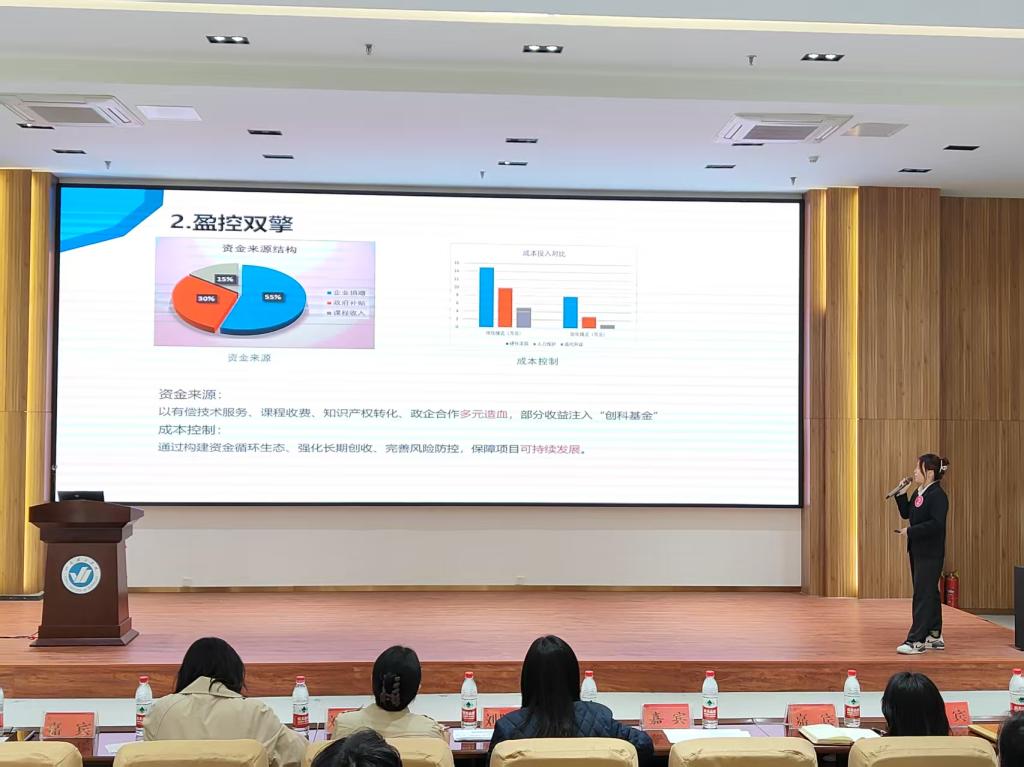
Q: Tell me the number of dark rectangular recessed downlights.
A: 13